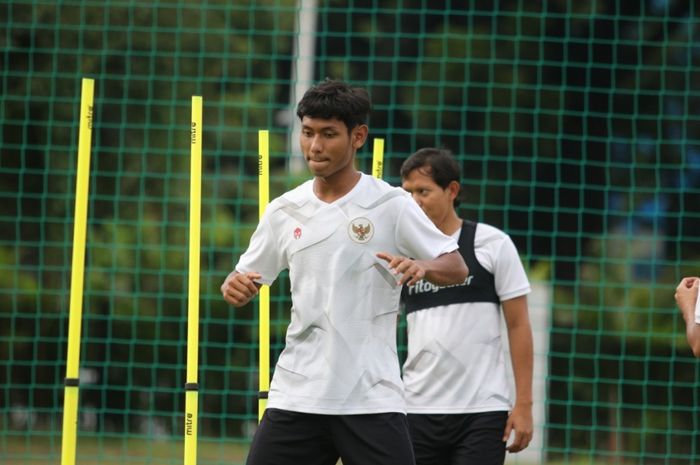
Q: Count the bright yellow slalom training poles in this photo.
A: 4